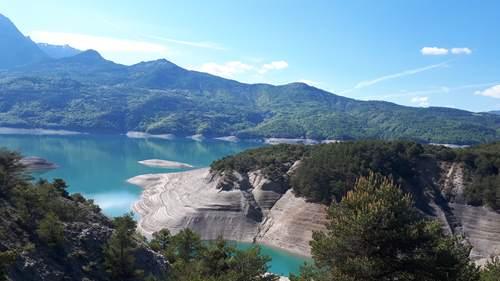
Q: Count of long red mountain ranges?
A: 0